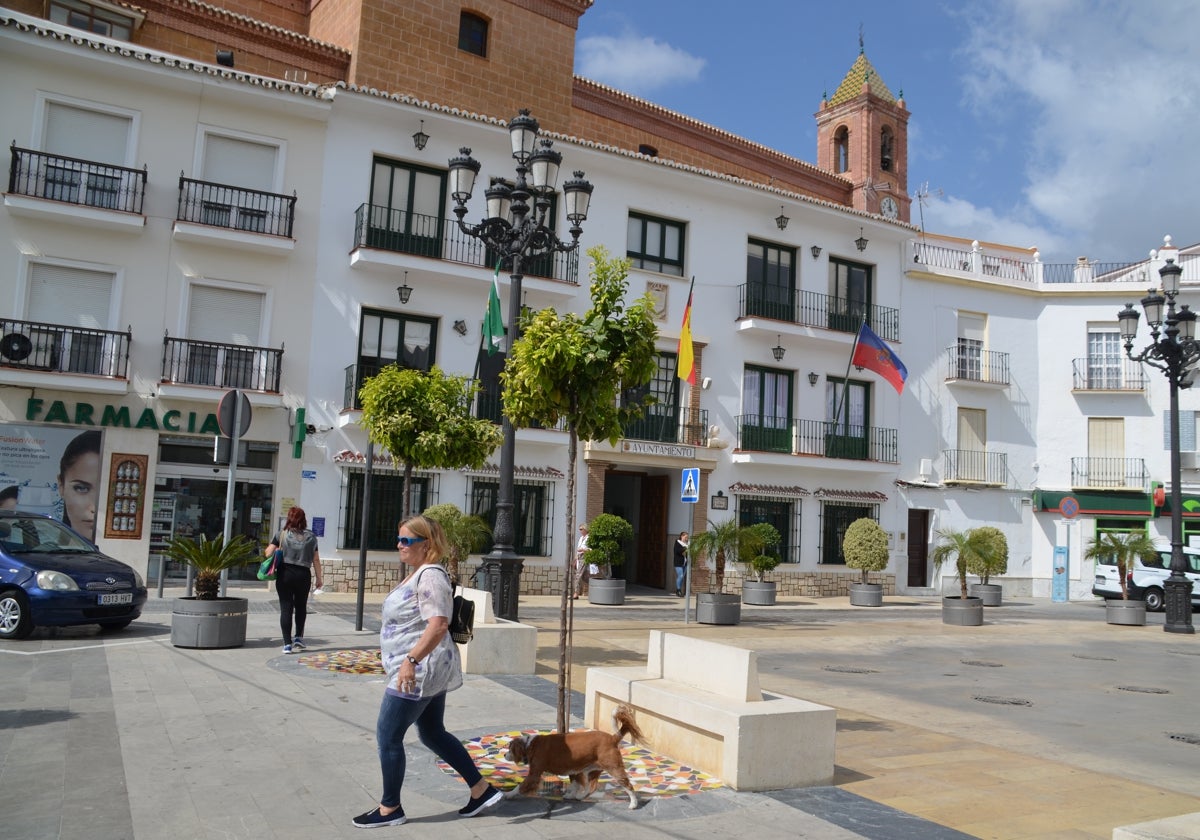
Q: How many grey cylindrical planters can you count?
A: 8